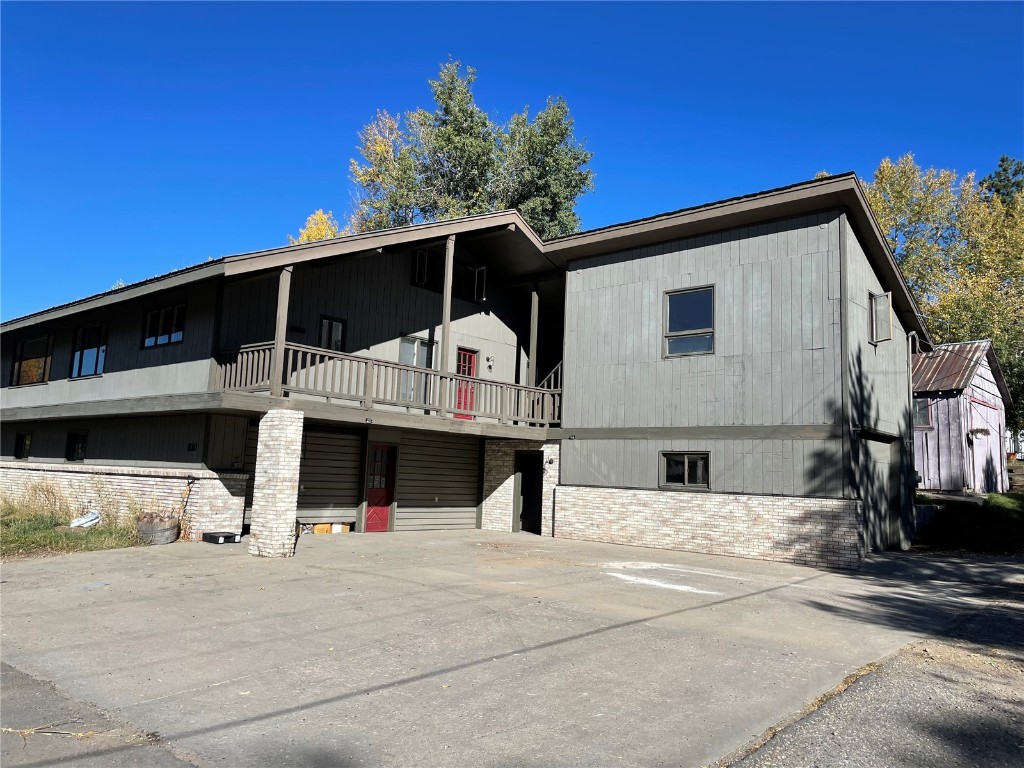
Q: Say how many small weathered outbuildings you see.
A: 1